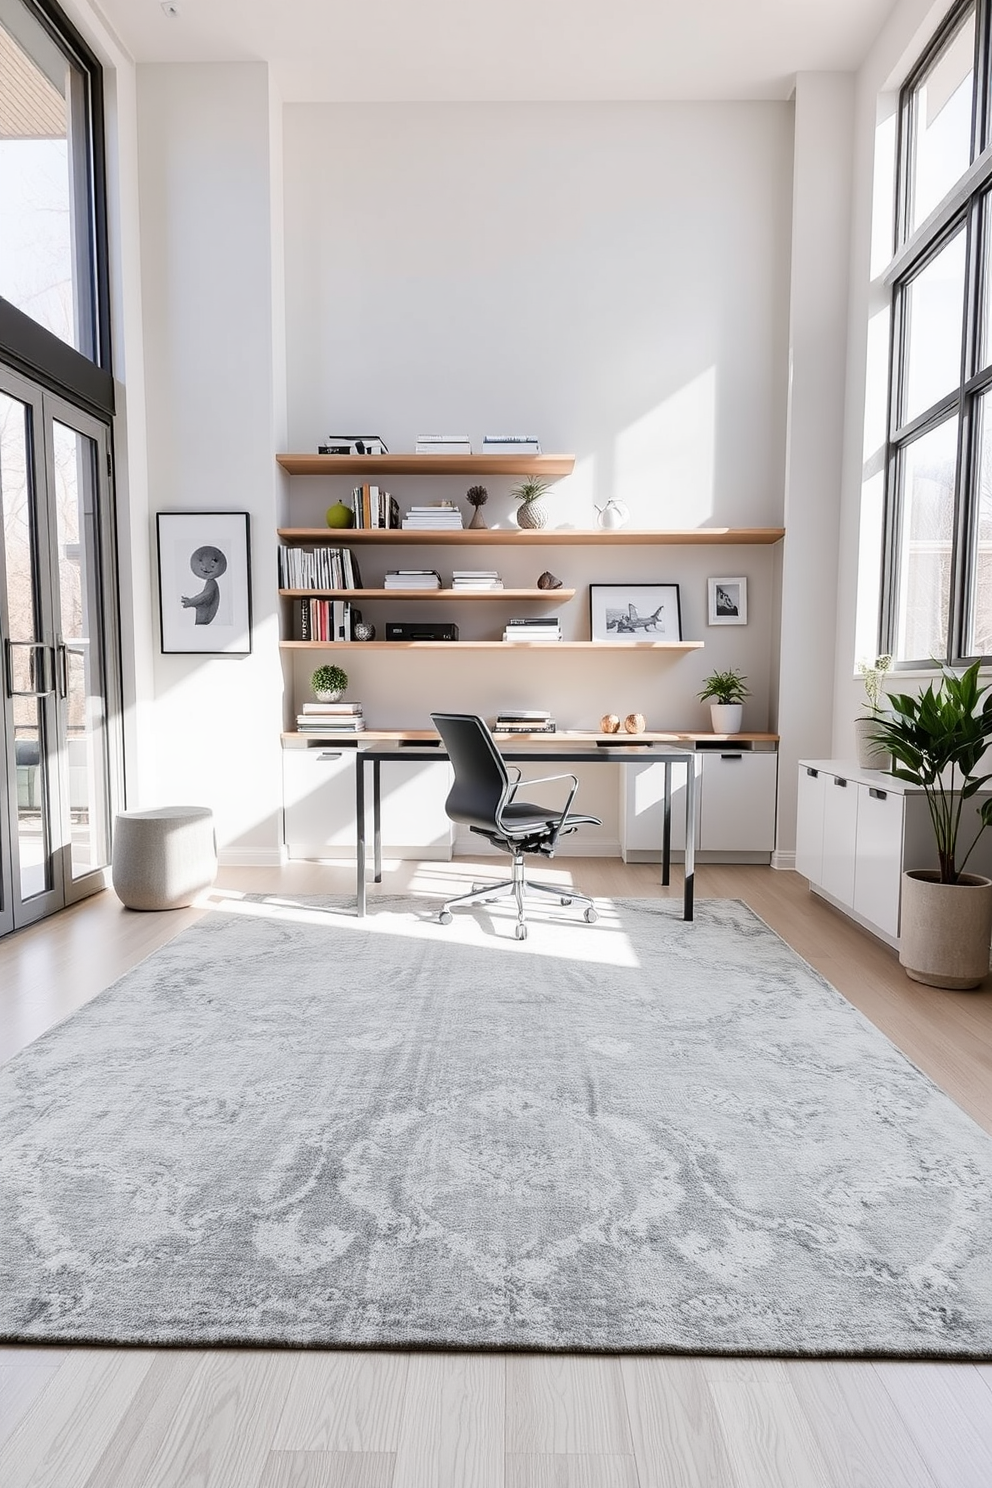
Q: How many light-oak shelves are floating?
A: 4